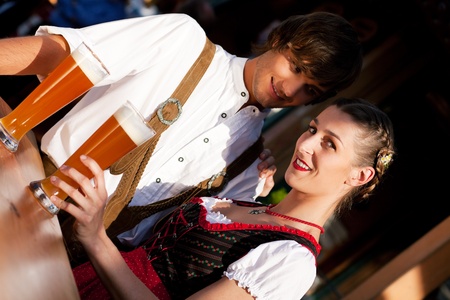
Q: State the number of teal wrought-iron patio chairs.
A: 0